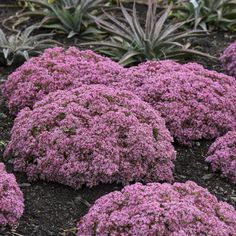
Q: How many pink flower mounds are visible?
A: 7